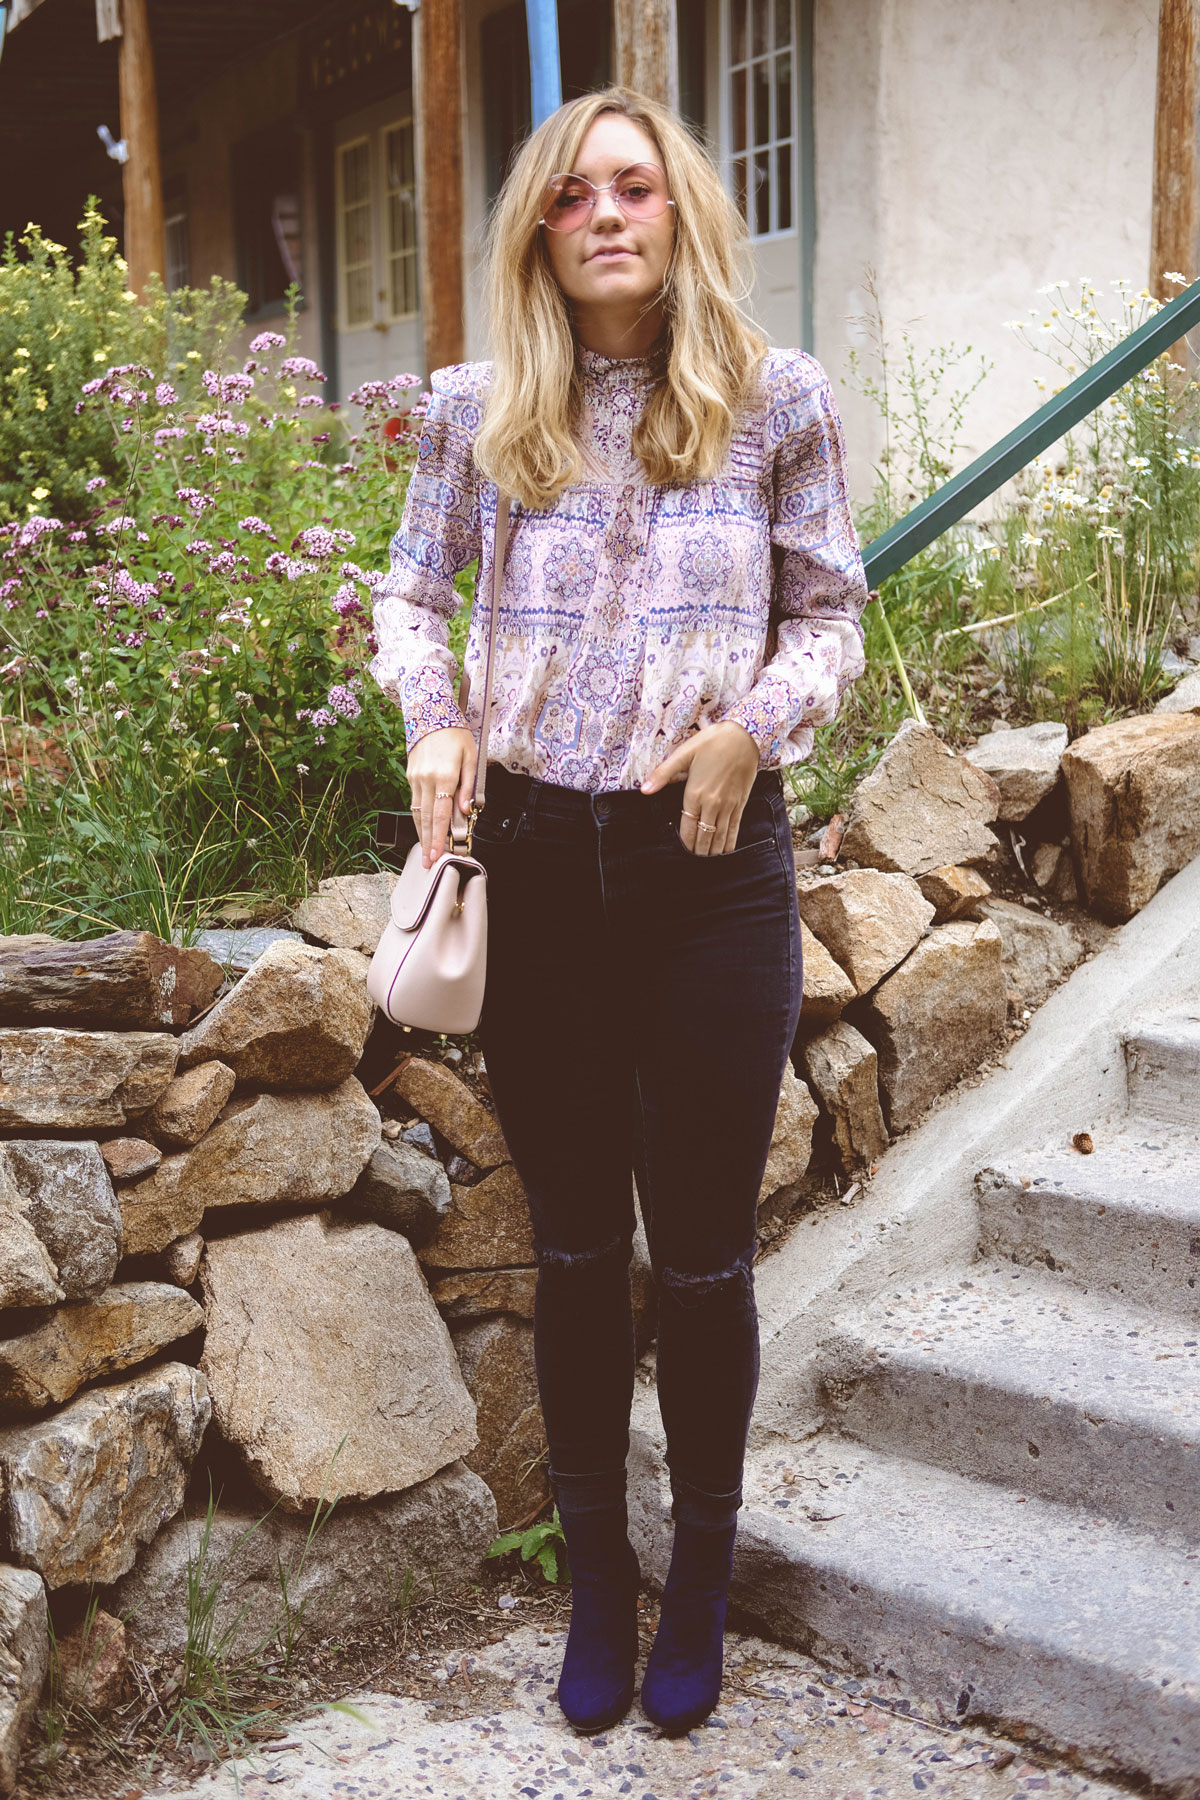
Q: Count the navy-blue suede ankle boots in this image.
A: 2